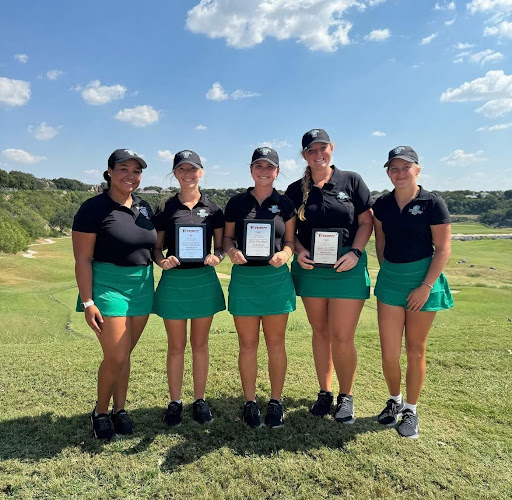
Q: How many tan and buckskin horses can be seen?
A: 0